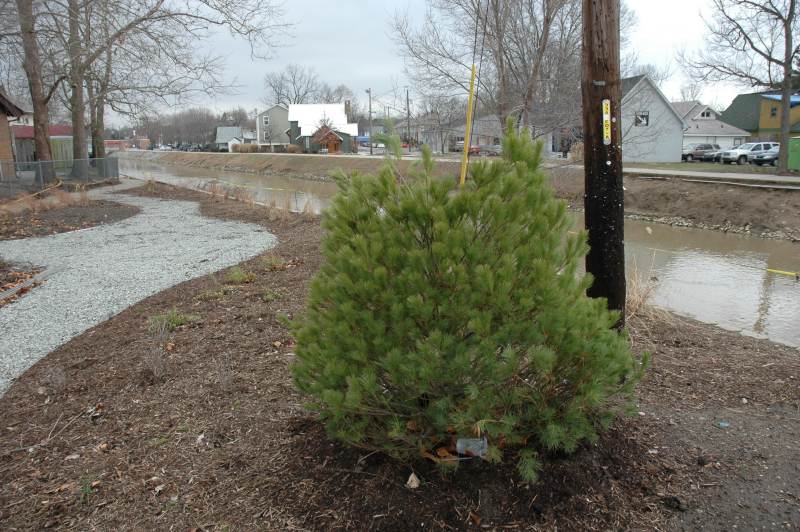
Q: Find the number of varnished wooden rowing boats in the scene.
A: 0